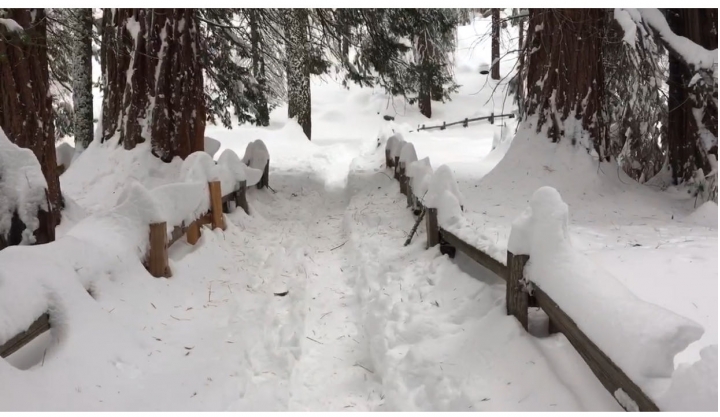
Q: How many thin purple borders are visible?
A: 0